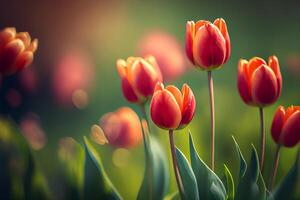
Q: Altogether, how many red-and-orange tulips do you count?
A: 6